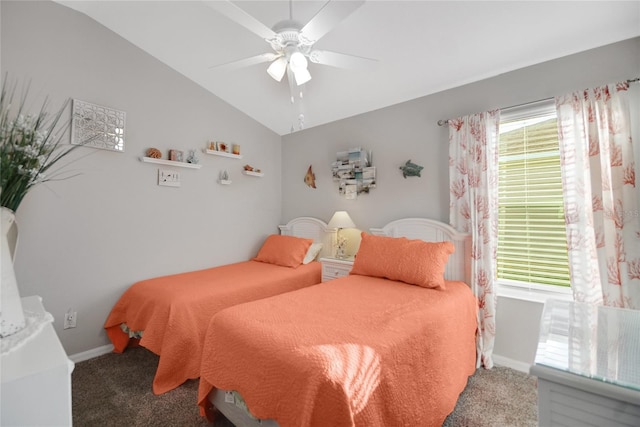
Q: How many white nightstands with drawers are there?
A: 1